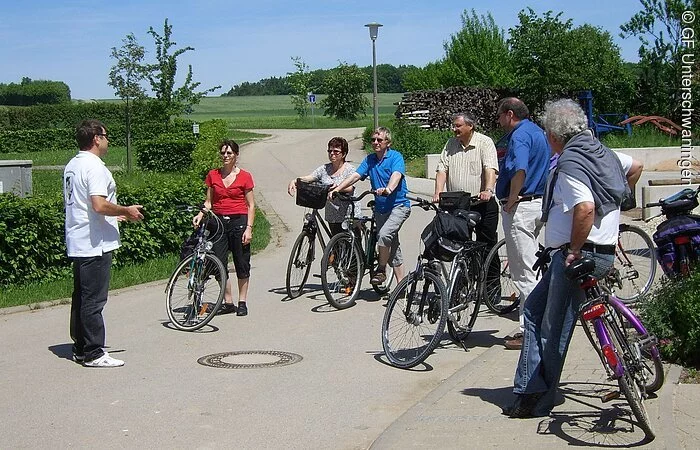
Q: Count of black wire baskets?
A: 1